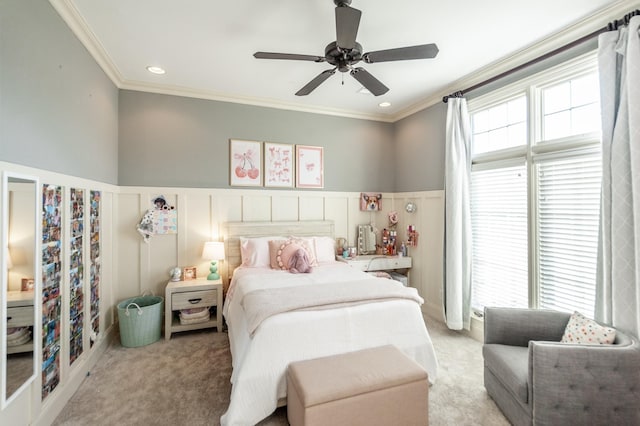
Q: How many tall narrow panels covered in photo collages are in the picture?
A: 3